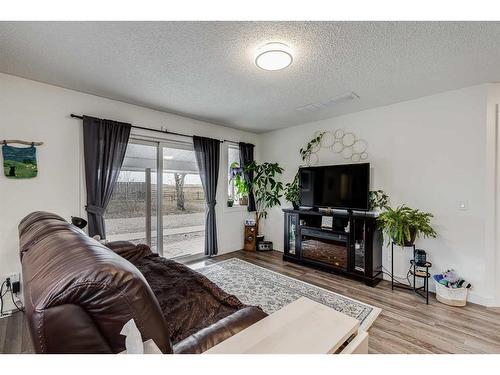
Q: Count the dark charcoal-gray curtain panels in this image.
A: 3